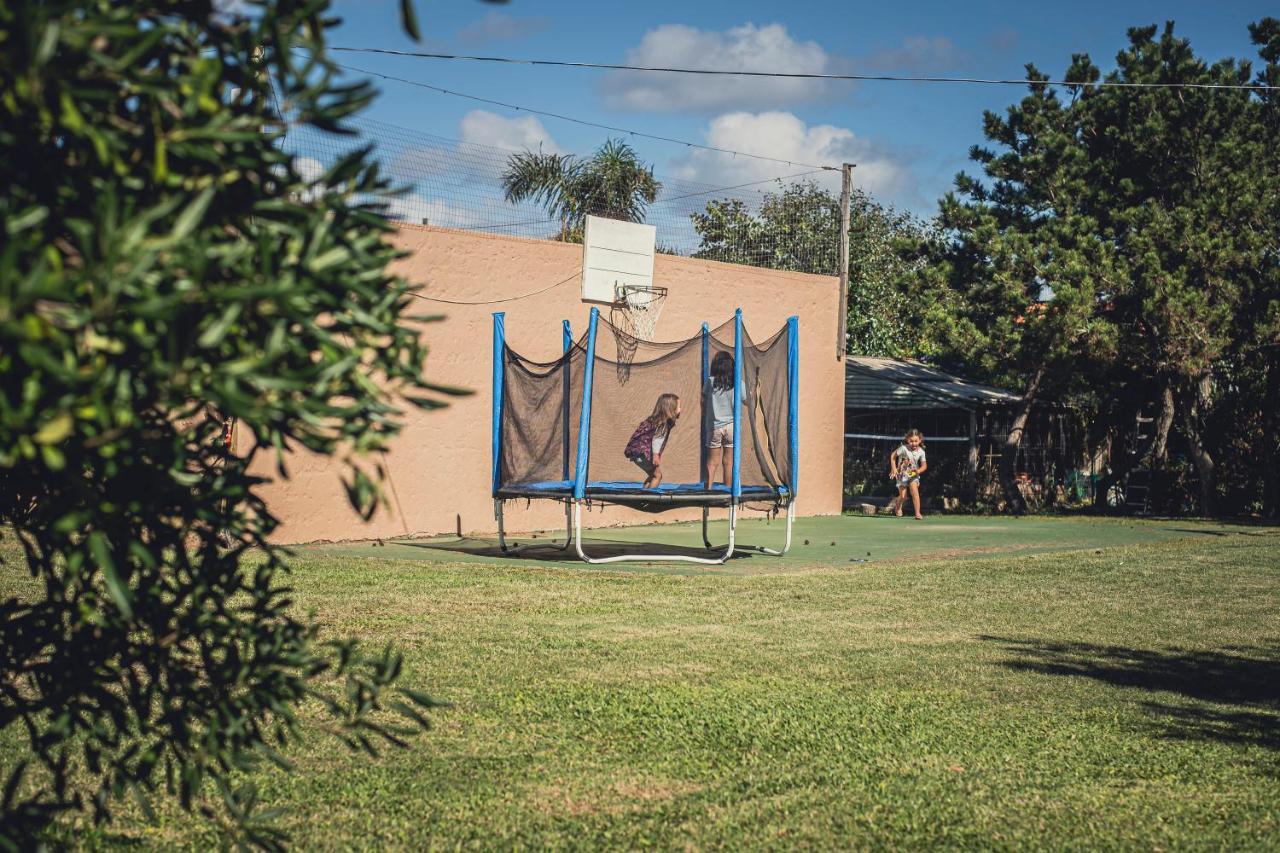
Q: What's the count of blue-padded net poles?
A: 6